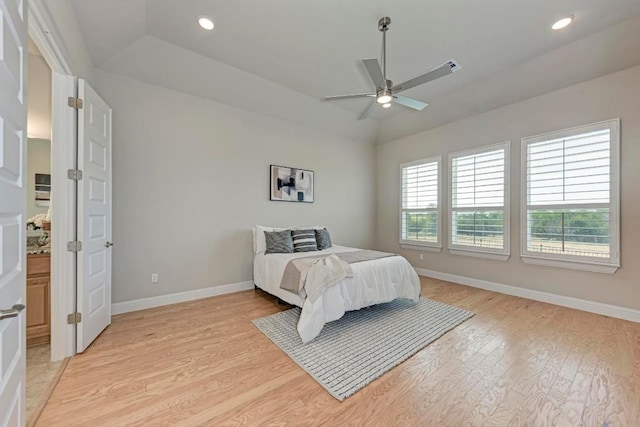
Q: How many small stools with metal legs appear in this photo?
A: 0